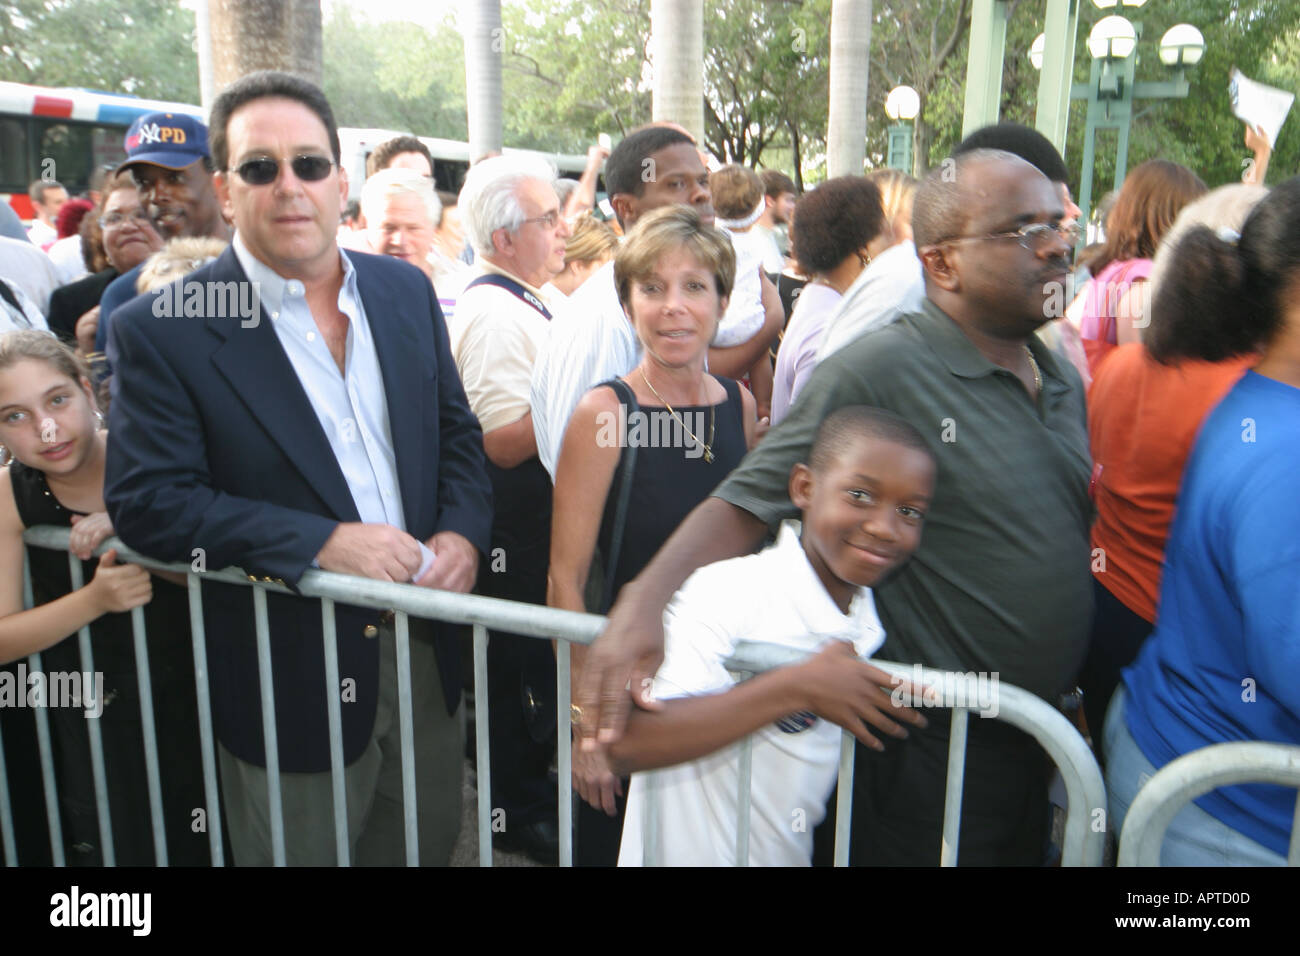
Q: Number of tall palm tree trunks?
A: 4